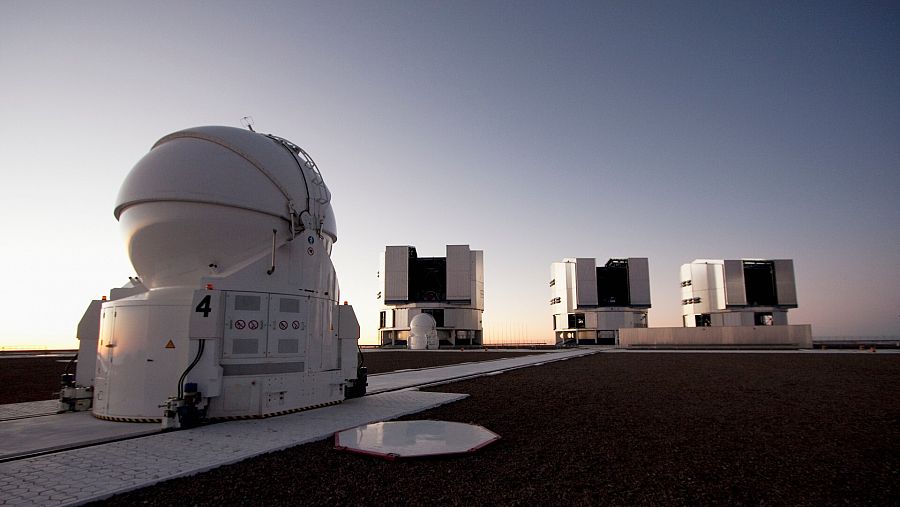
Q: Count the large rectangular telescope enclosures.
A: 3